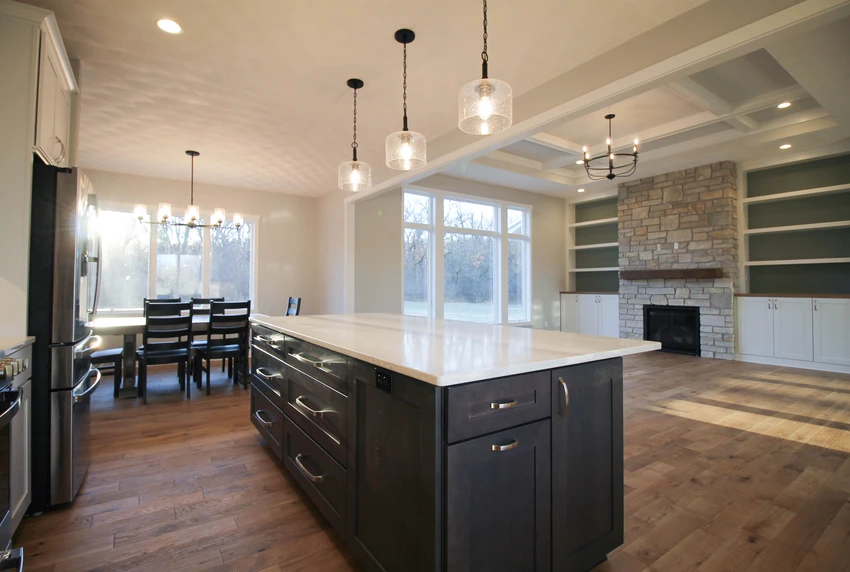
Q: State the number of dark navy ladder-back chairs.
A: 6